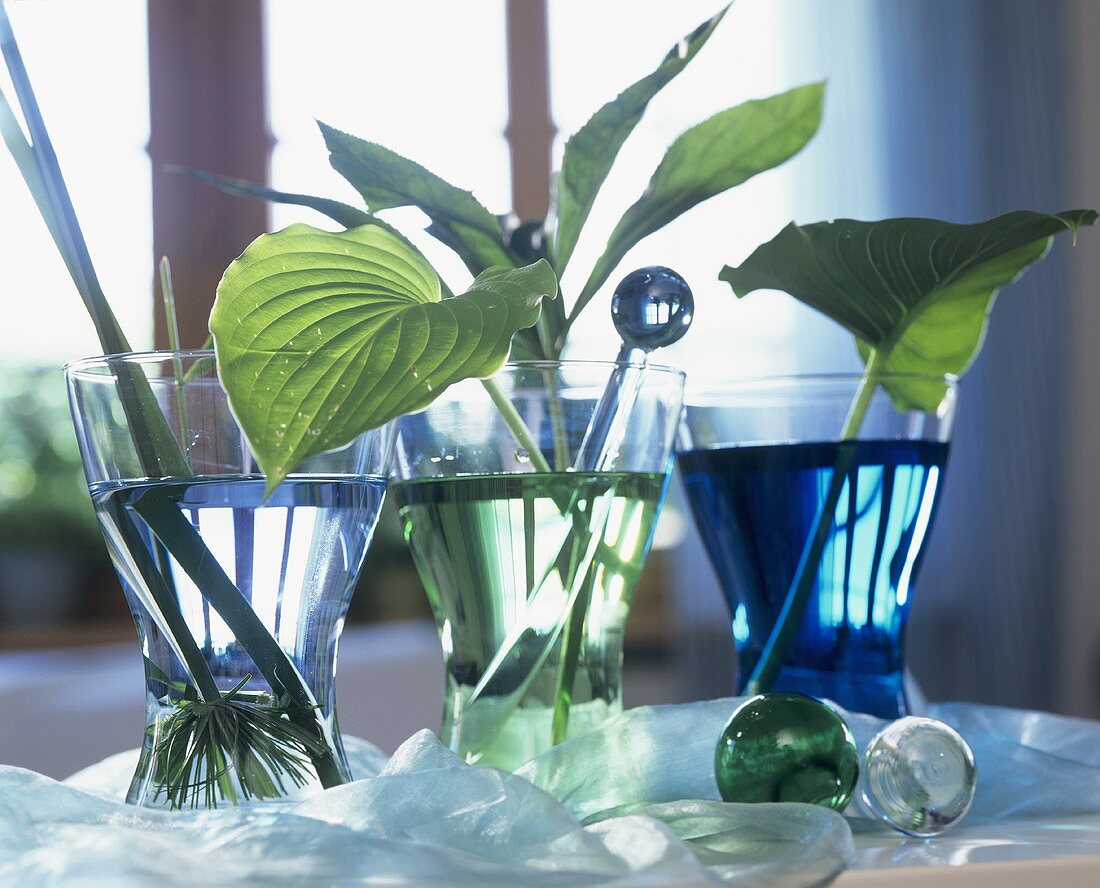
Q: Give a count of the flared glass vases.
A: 3